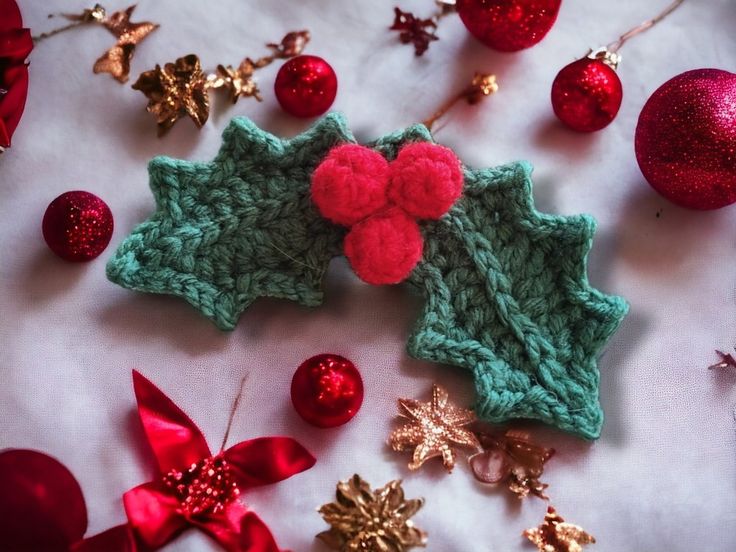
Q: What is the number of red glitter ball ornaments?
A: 6